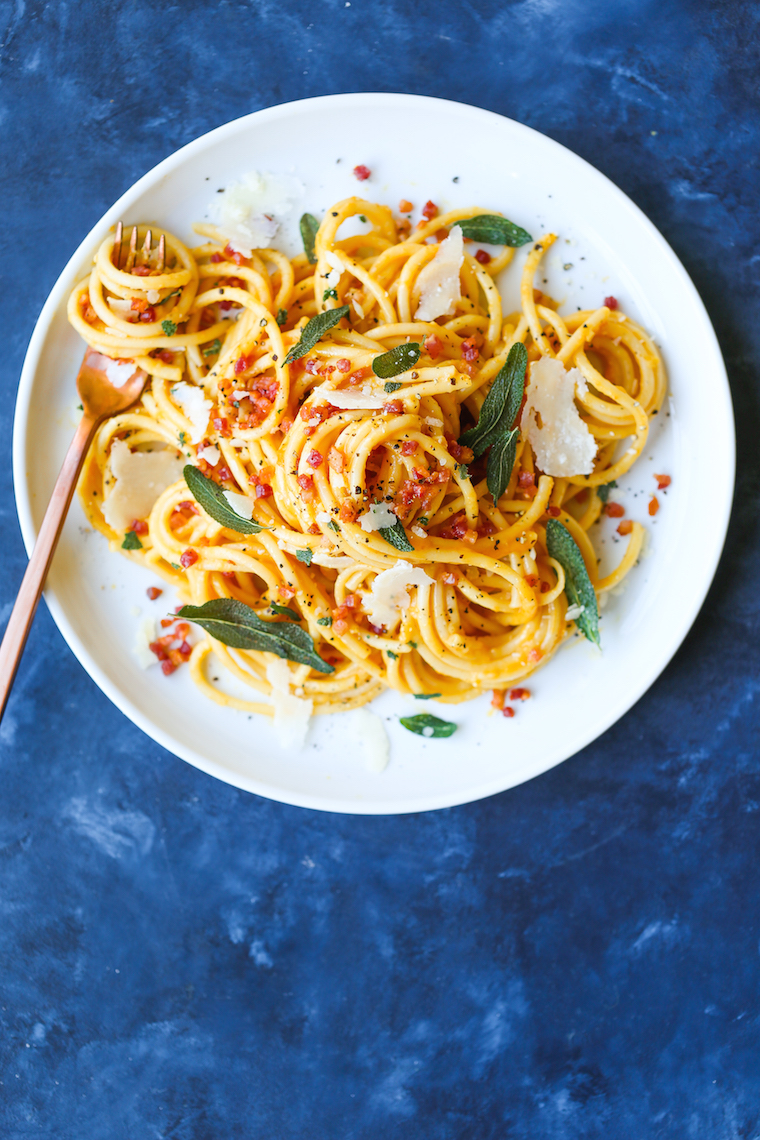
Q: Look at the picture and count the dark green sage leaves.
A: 11